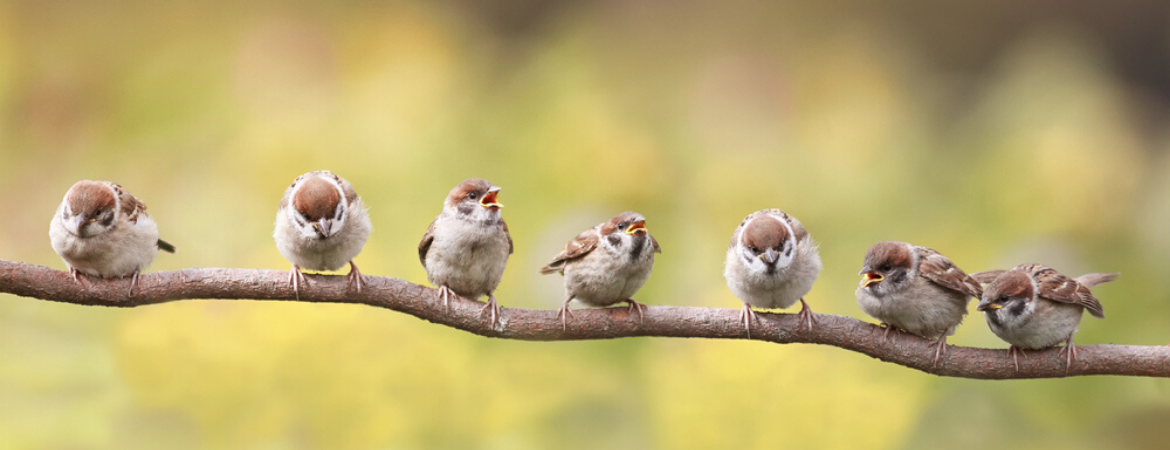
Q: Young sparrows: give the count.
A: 7